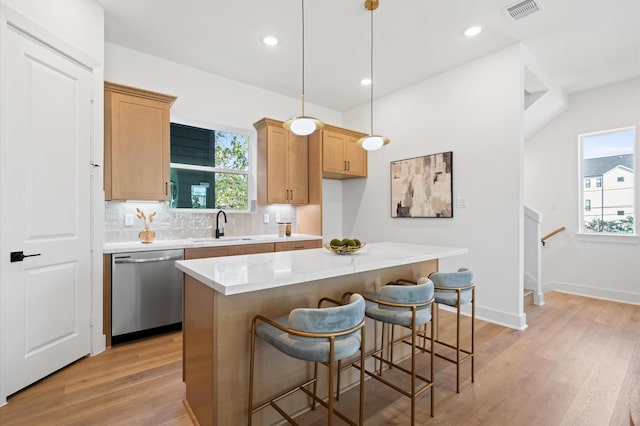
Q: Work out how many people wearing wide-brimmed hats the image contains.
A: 0